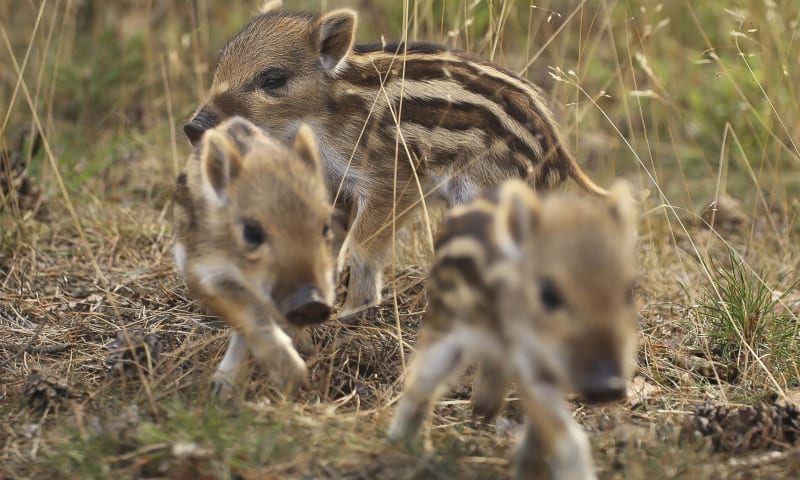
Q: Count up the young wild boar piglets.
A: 3